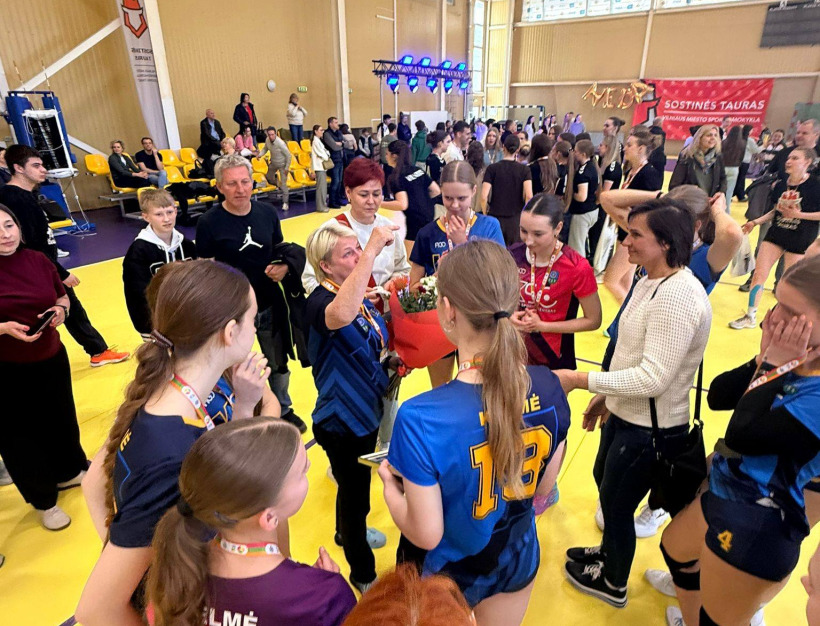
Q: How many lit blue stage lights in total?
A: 9